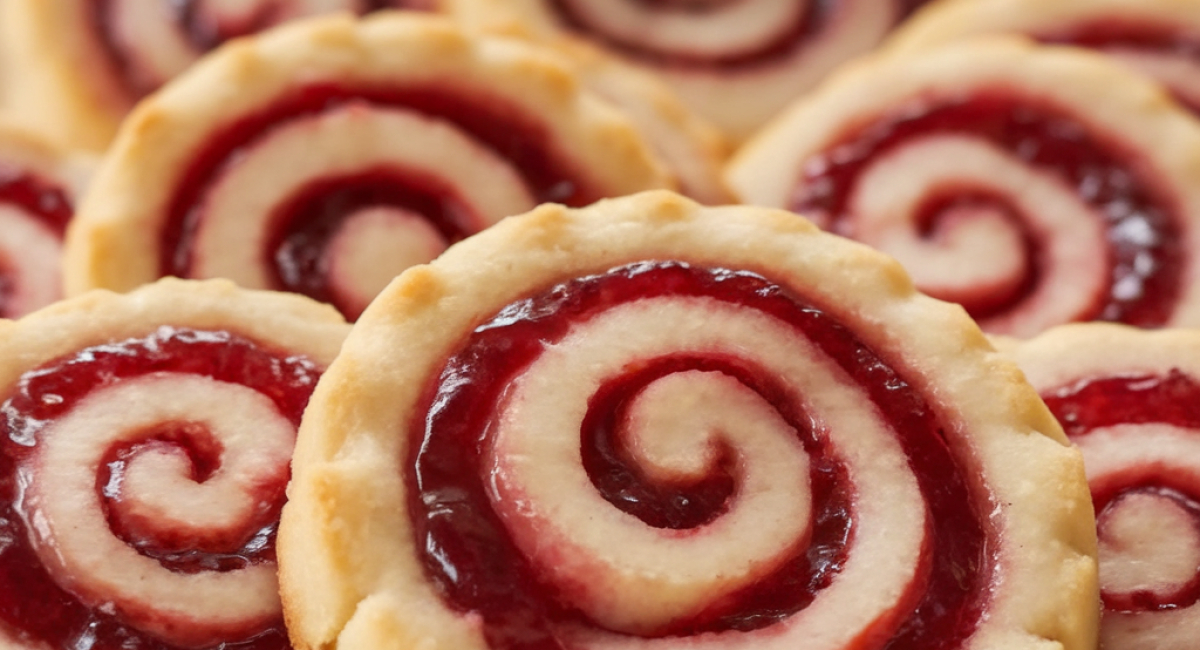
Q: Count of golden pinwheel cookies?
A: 9